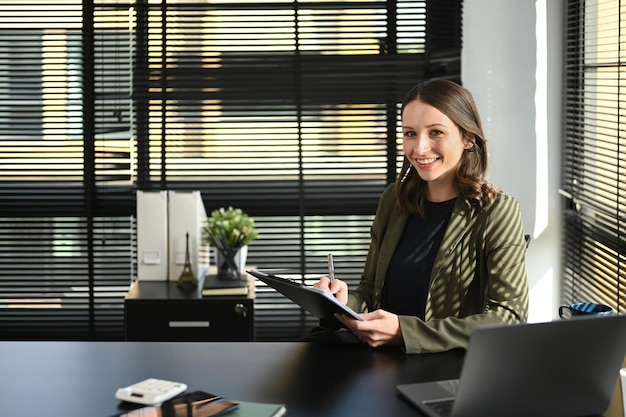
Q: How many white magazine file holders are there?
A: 2